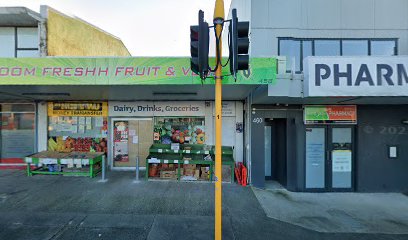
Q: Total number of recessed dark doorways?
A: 1